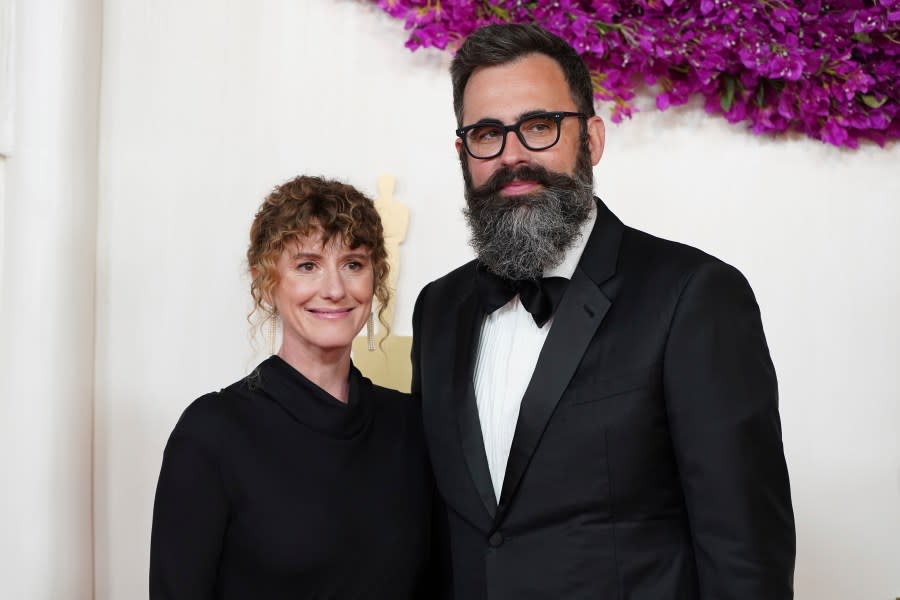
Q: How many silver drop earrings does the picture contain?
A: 2